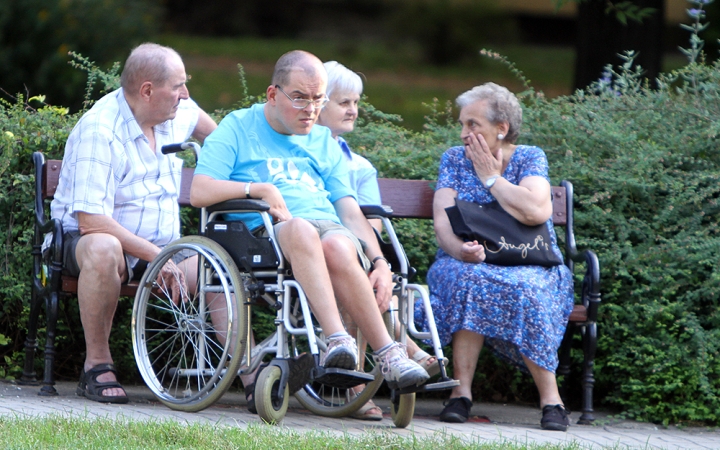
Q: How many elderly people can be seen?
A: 3